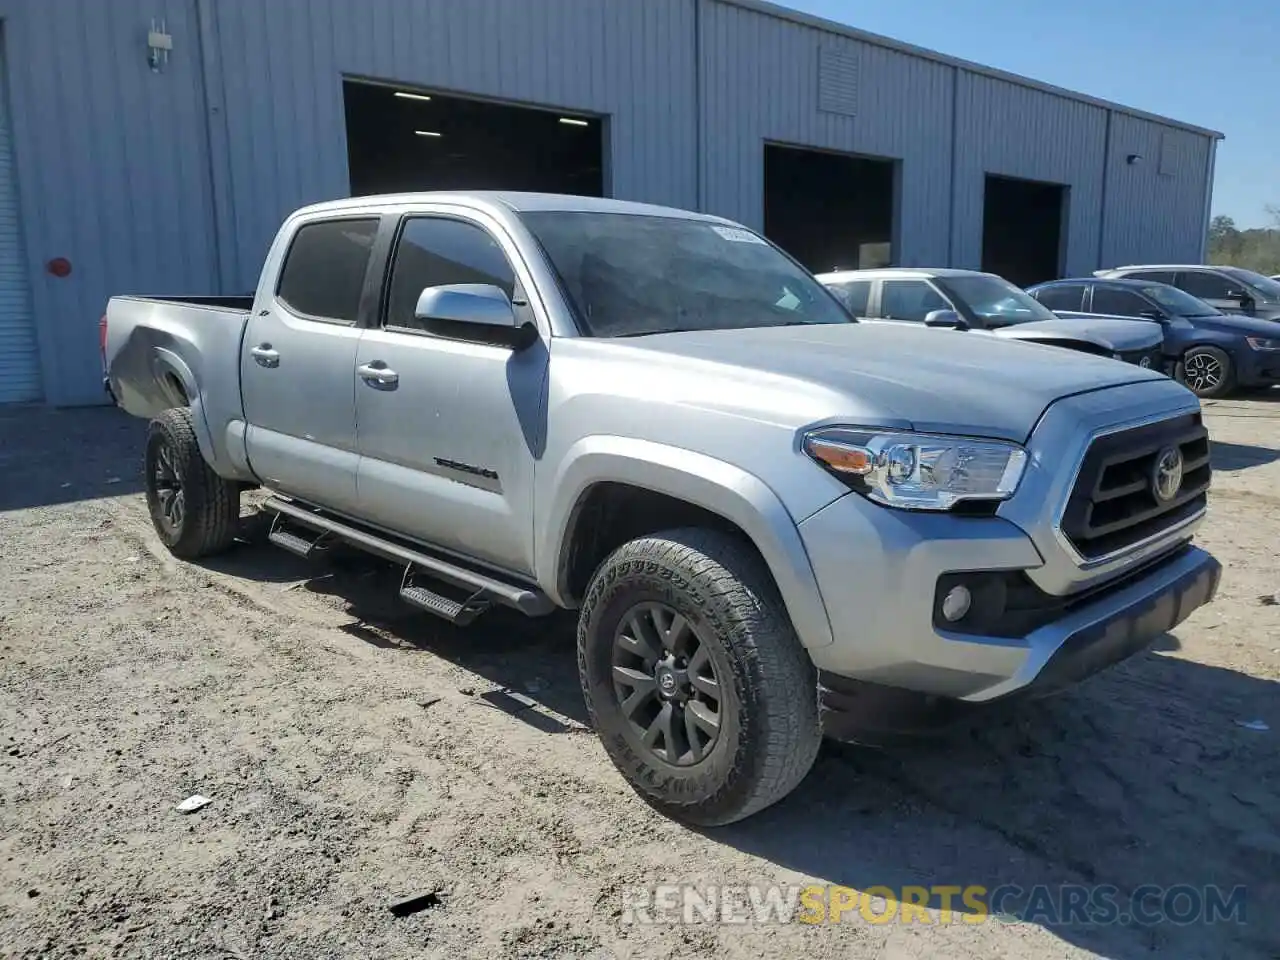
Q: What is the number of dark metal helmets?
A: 0